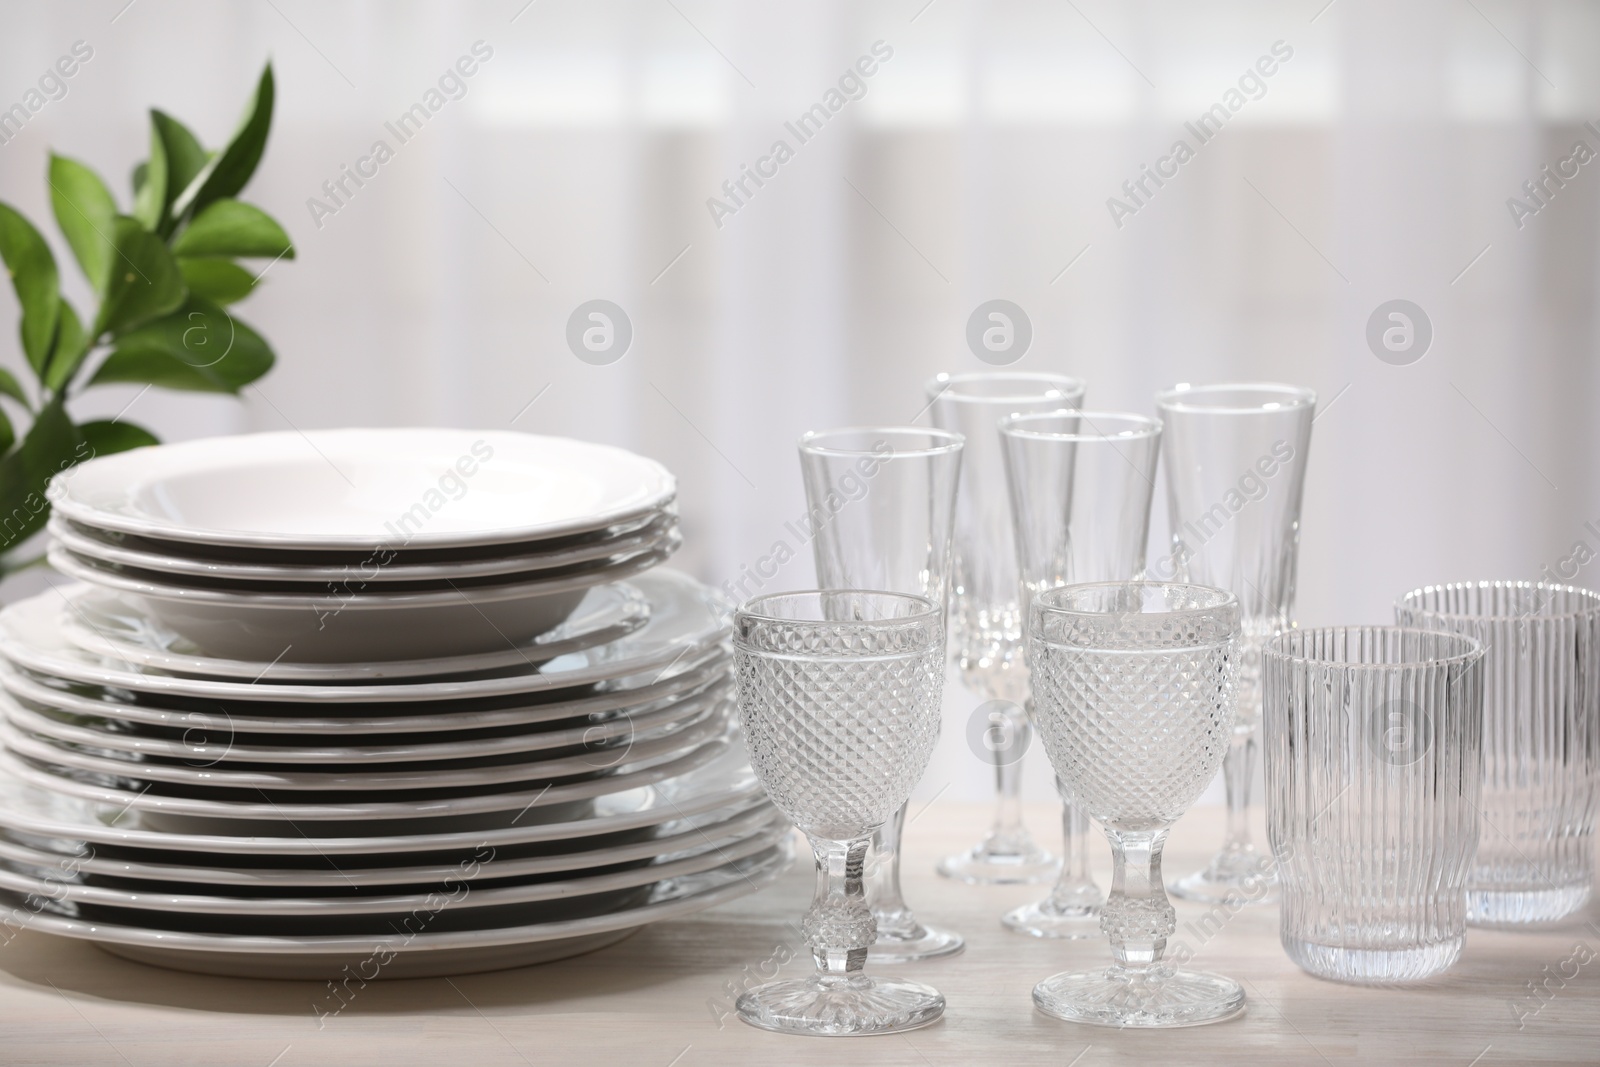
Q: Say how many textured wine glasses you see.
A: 2